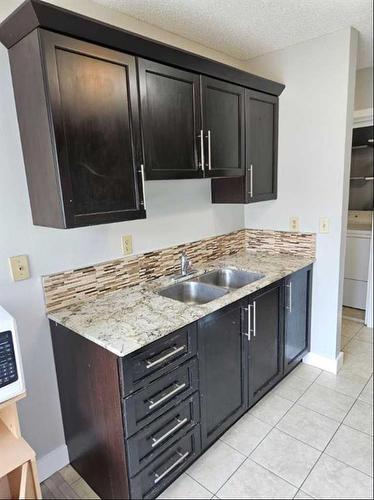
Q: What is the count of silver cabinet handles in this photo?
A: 11